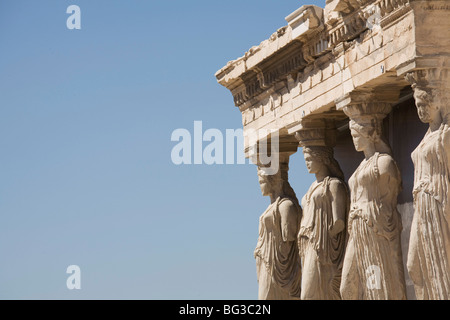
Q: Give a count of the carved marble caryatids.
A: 4